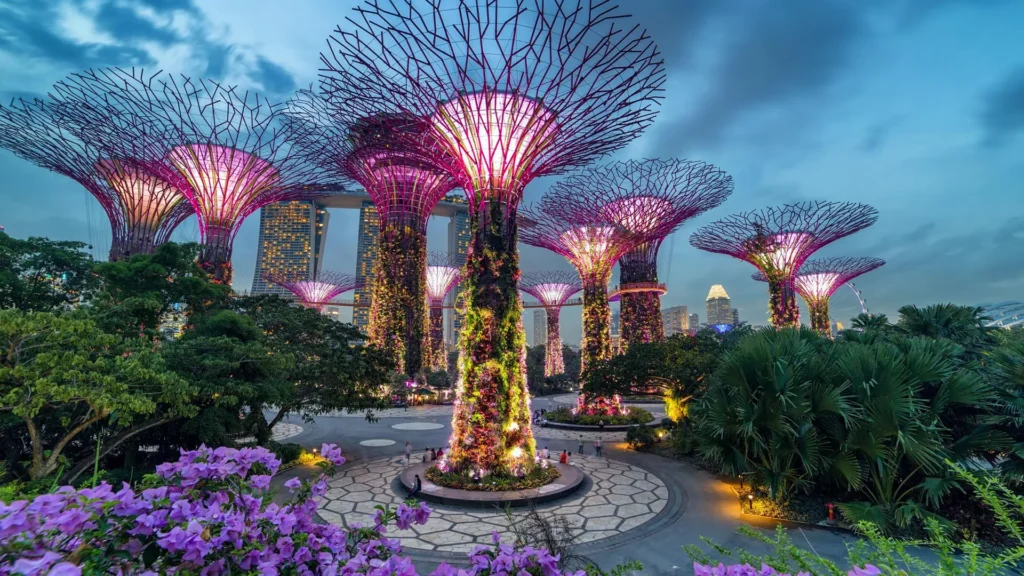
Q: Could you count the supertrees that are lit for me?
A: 11